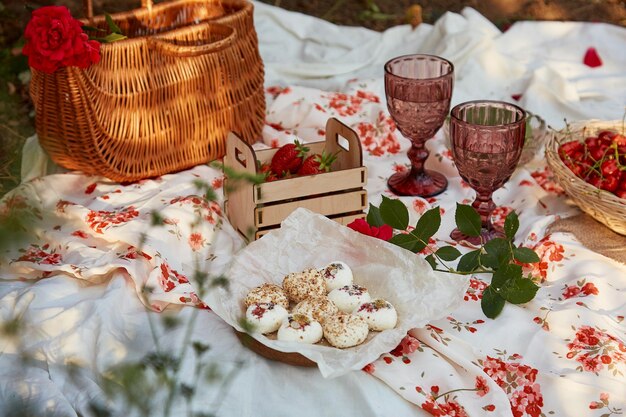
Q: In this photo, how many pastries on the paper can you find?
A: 9